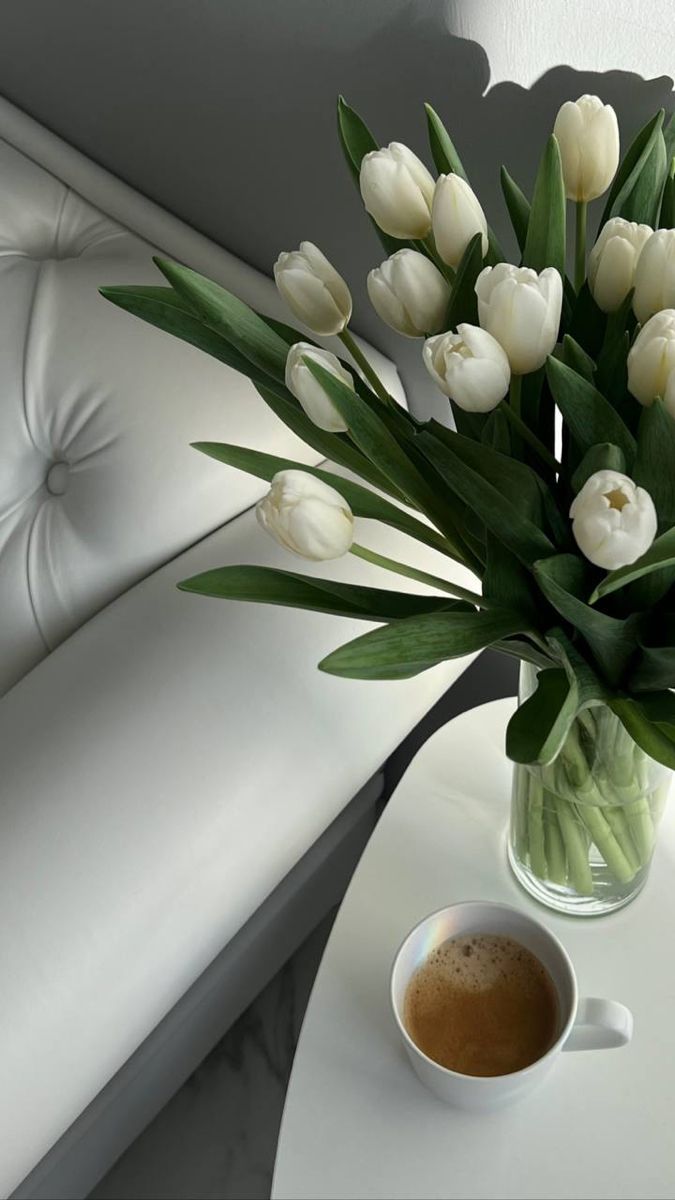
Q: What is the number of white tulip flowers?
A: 13